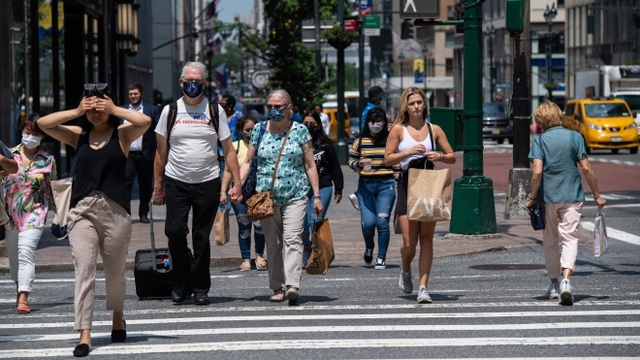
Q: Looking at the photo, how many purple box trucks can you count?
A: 0